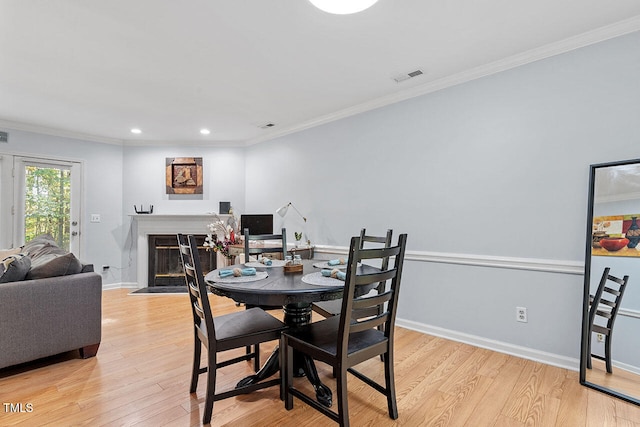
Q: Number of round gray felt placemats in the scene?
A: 4